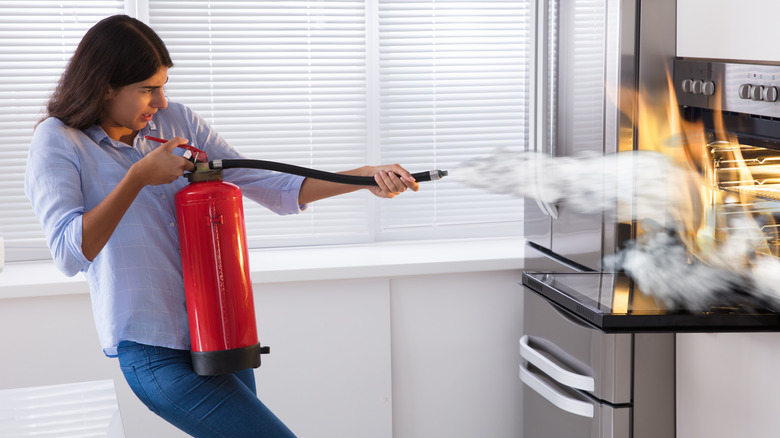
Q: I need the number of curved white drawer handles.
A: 2